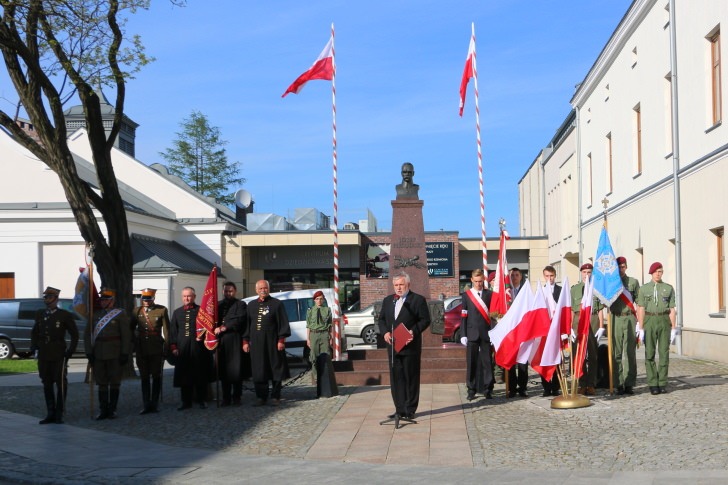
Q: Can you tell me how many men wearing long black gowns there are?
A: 3